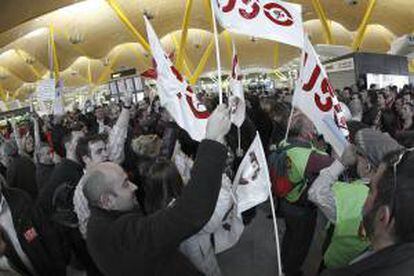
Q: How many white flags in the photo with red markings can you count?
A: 5